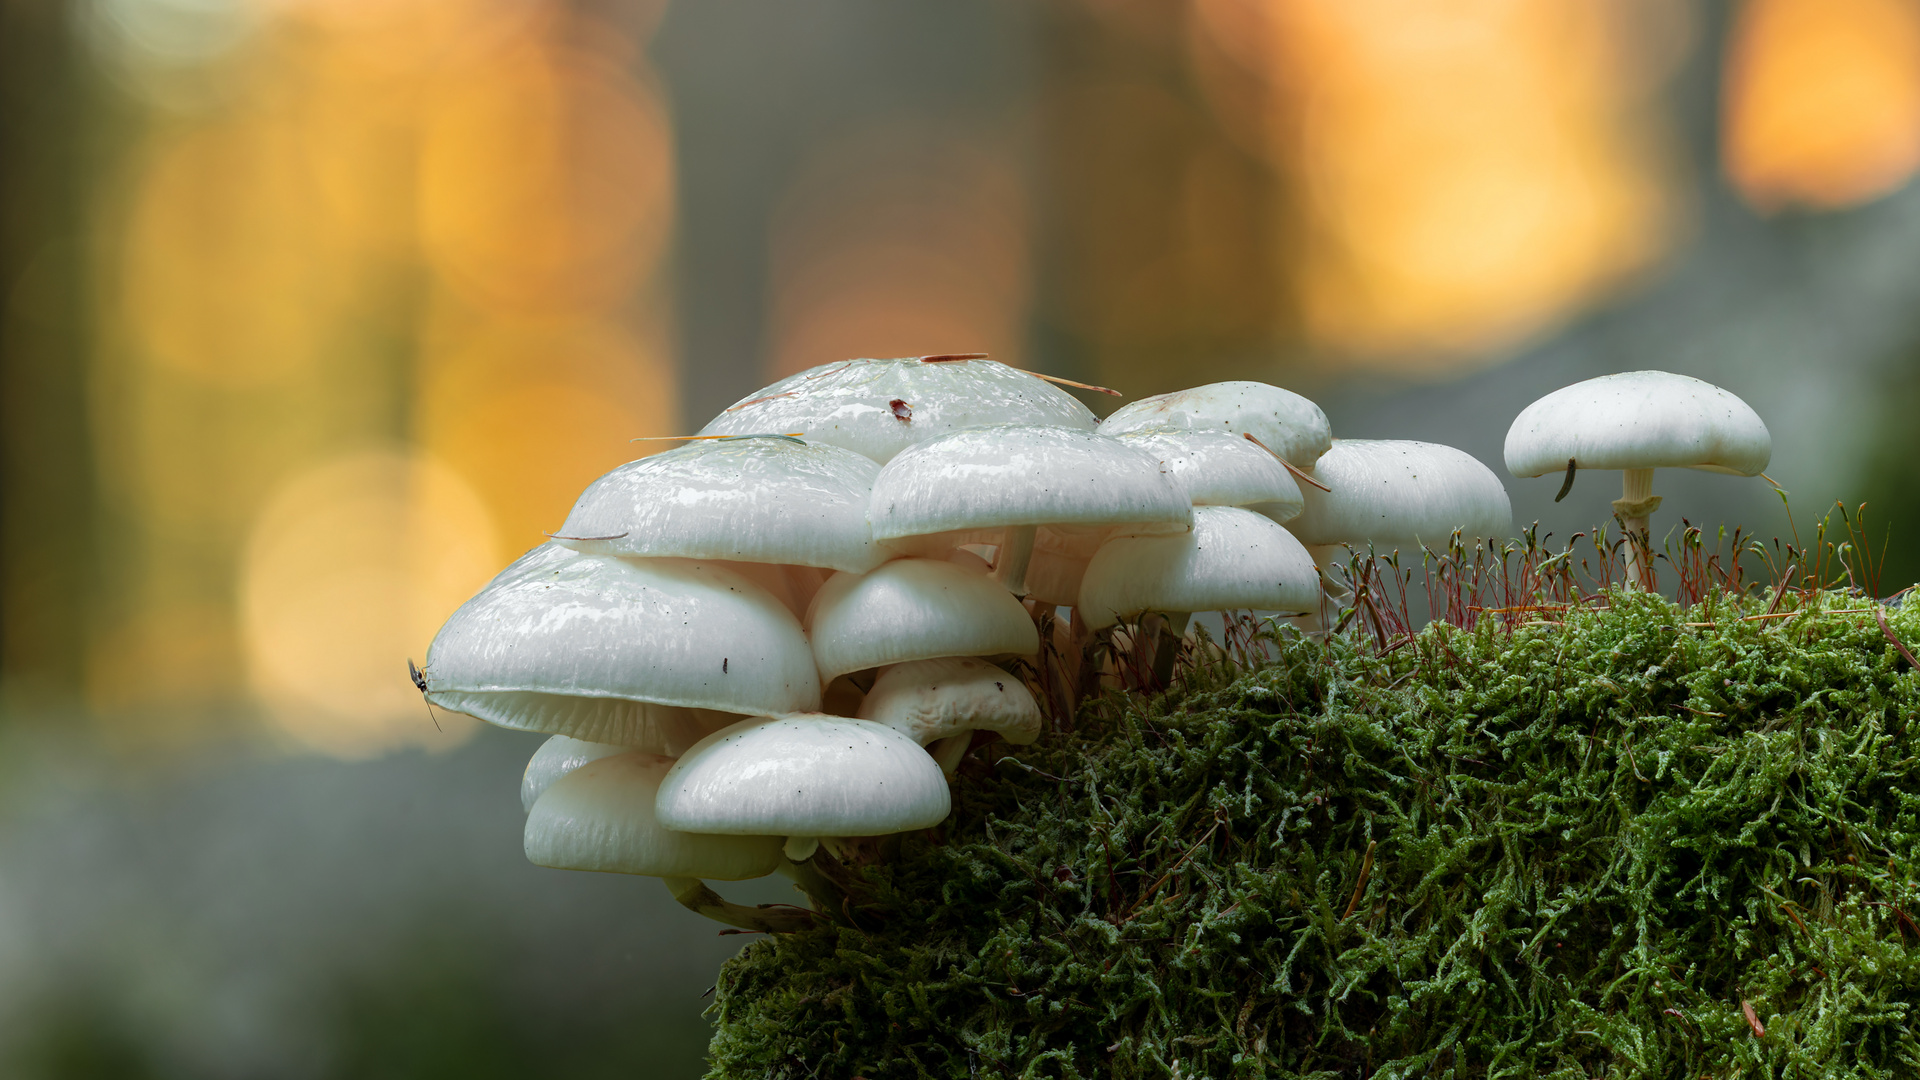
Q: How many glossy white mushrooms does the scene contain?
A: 14